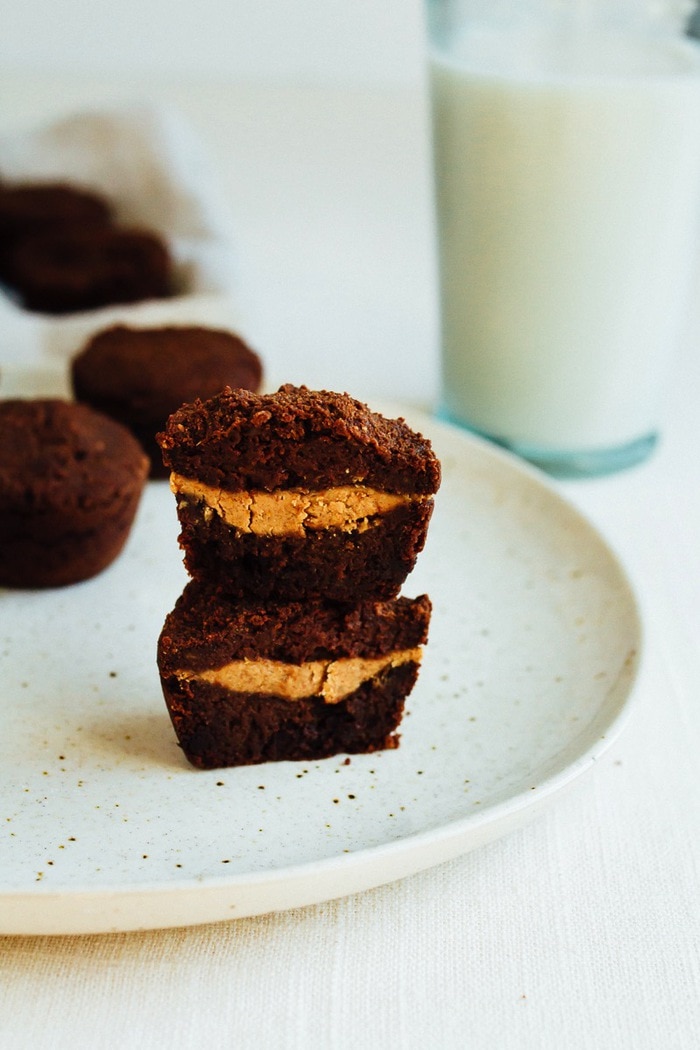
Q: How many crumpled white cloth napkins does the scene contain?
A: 1